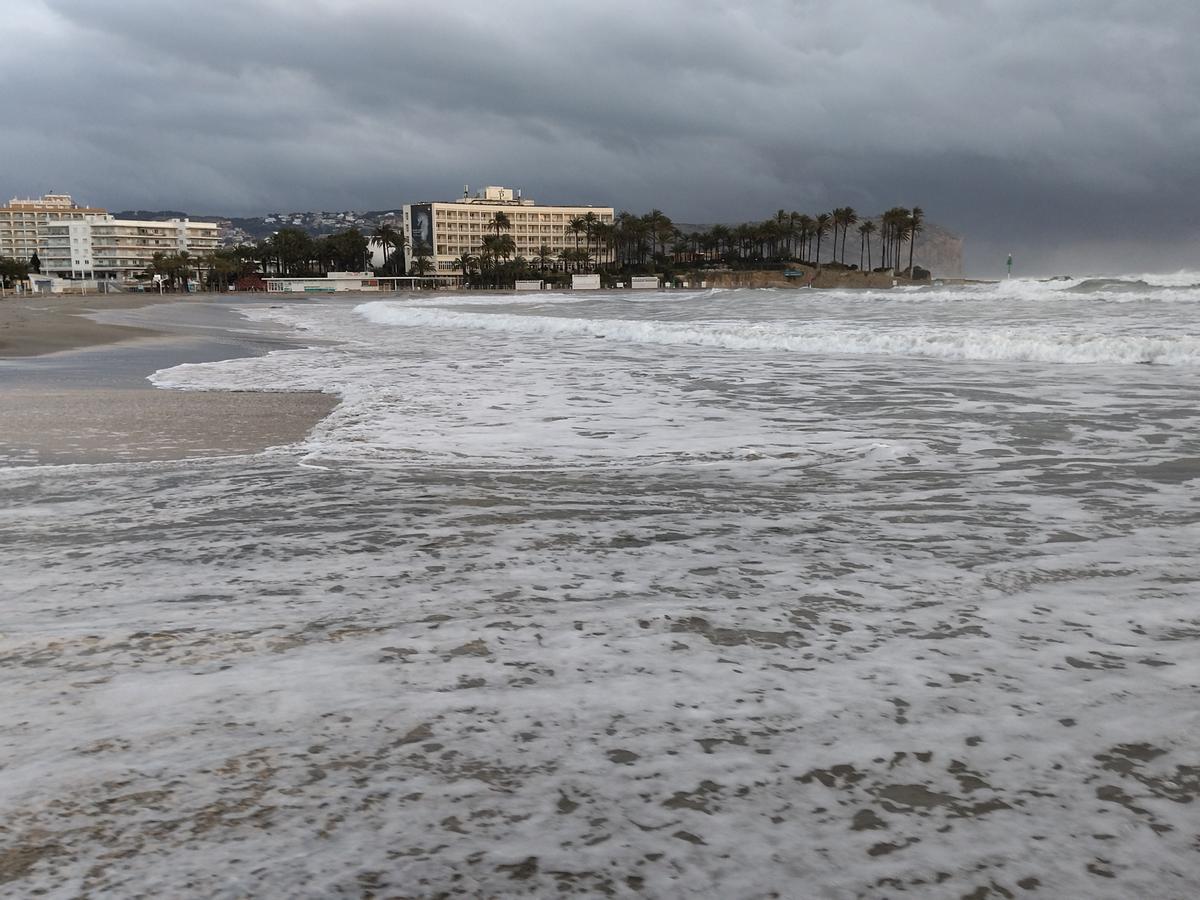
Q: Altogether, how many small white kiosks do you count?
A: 3